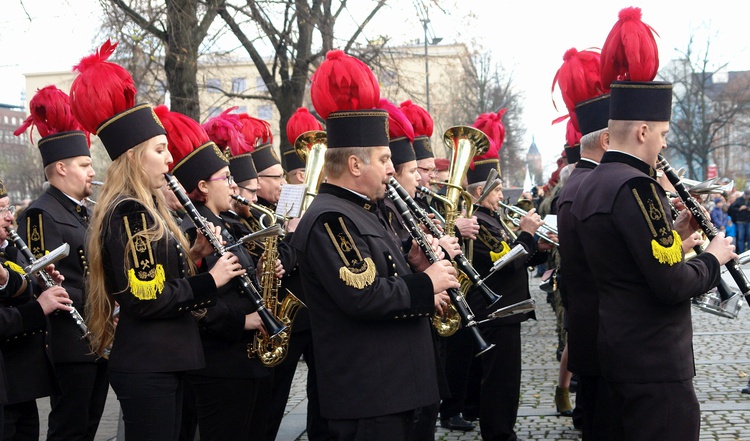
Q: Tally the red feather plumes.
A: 13